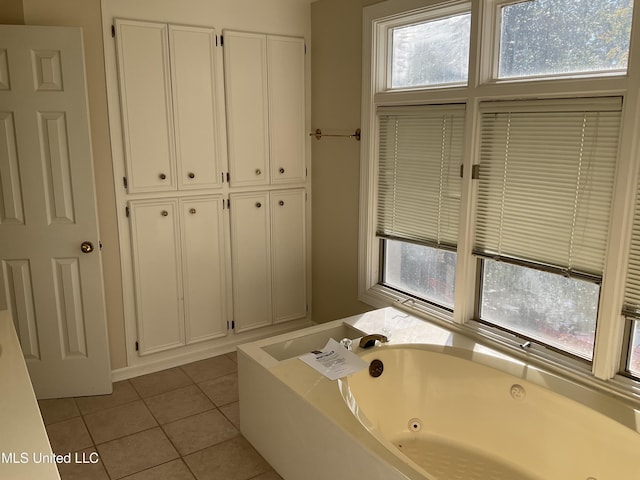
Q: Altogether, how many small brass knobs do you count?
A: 8